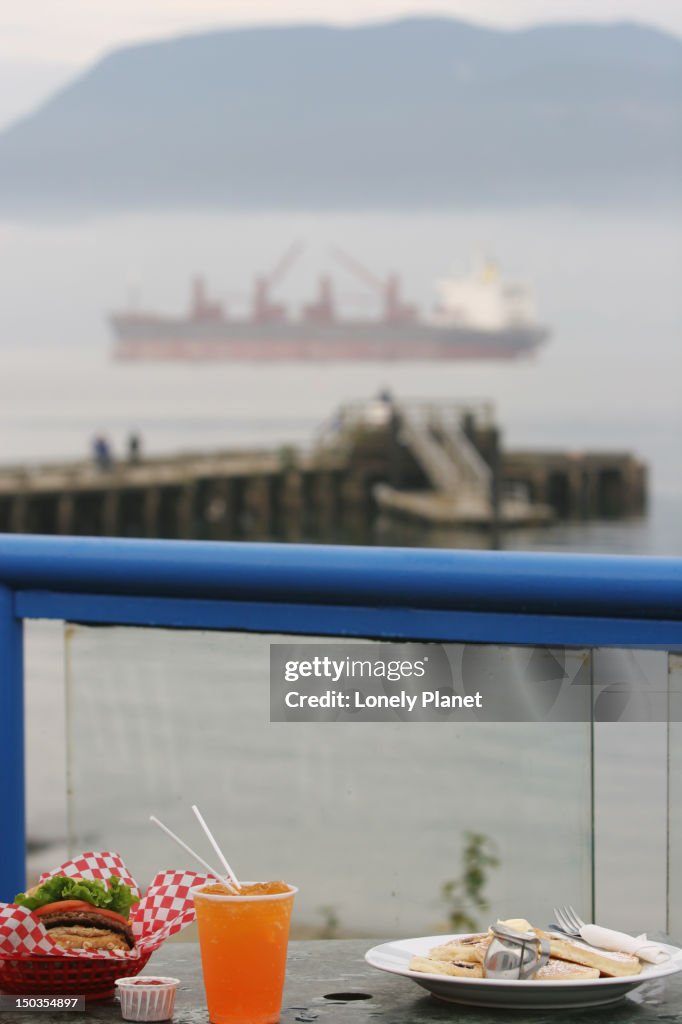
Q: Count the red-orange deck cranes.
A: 4